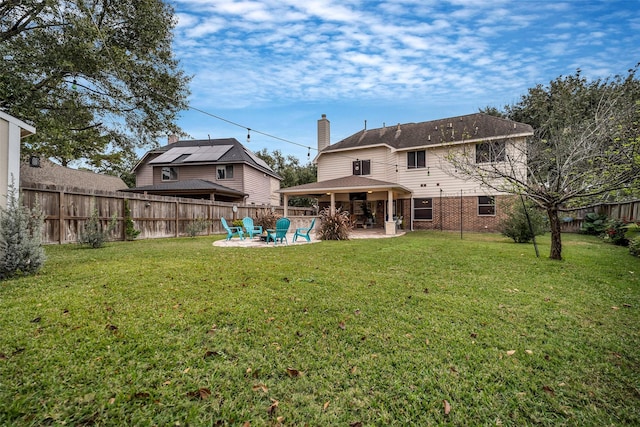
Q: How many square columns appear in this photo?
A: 3